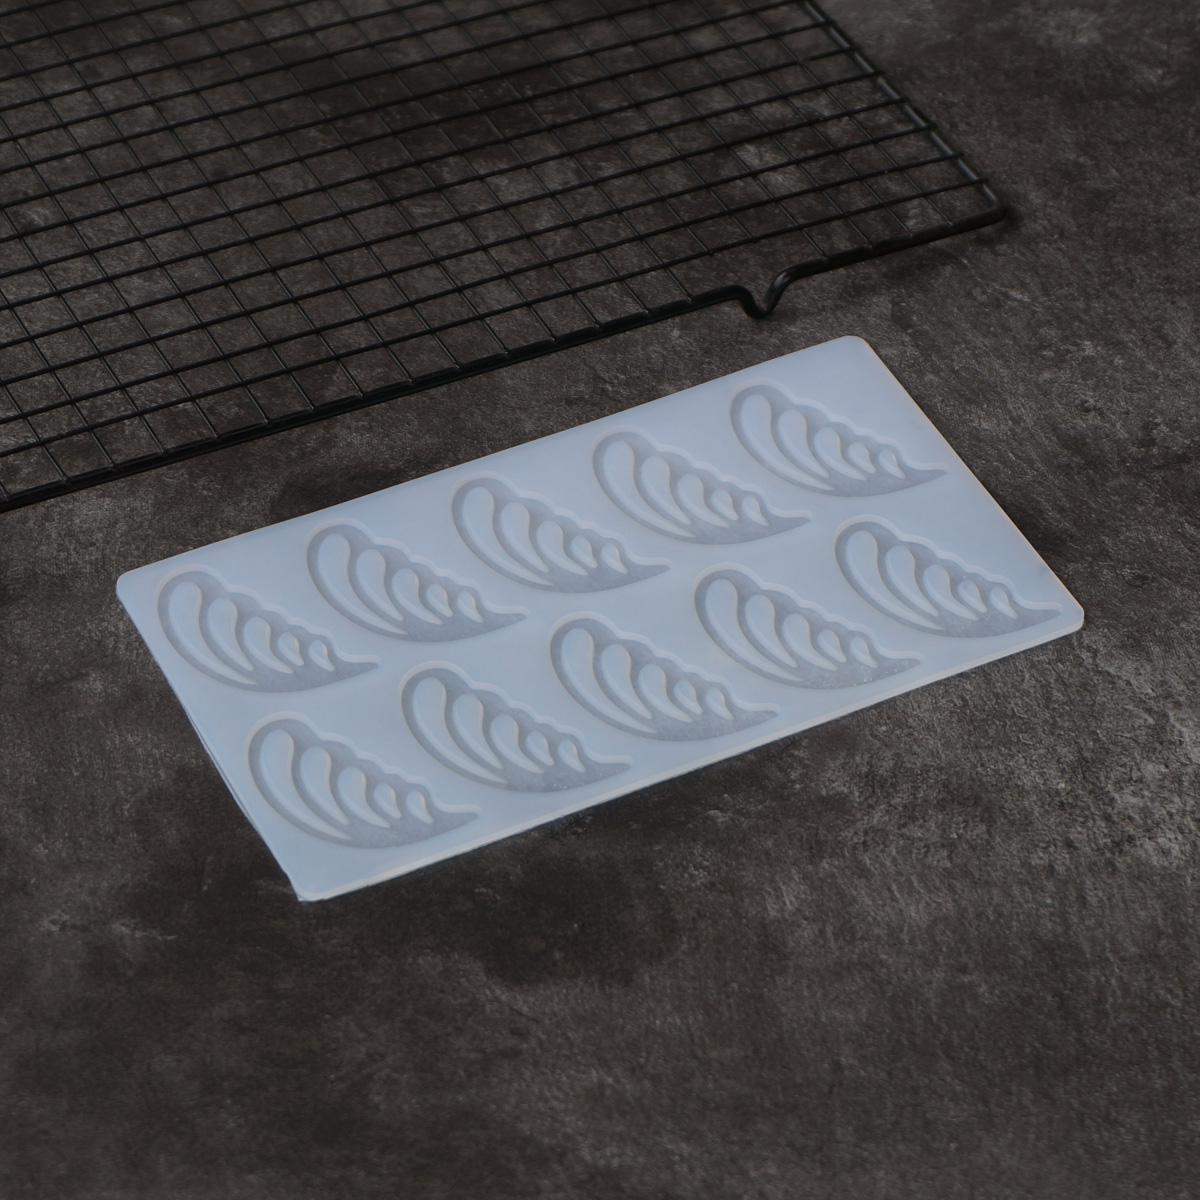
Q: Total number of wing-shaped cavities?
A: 10